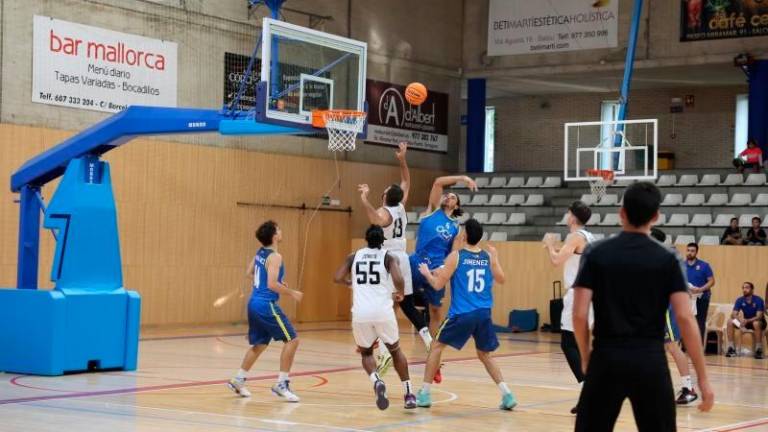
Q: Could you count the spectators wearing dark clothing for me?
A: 2